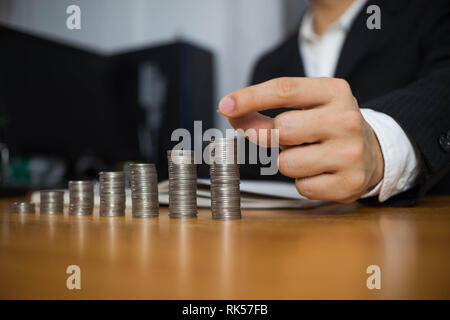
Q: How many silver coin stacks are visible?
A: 7